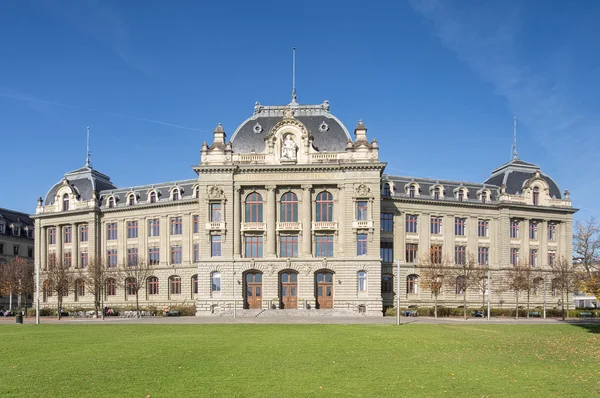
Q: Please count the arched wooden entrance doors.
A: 3